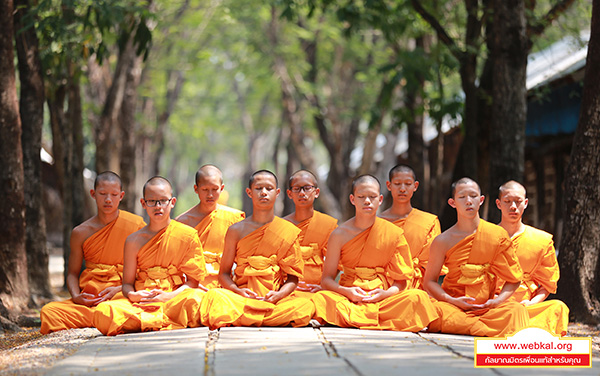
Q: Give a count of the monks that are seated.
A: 9